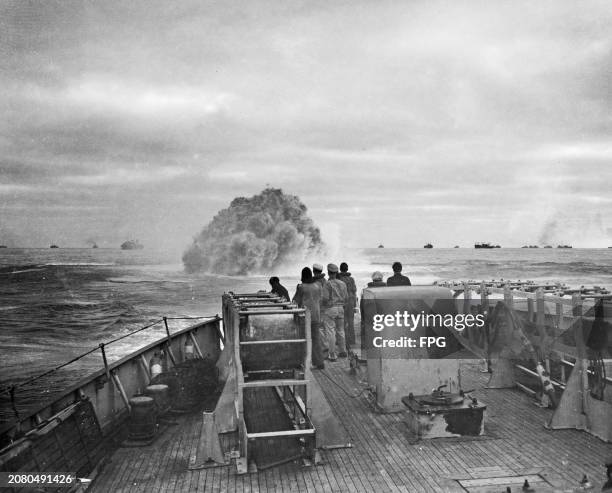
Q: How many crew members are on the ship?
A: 7